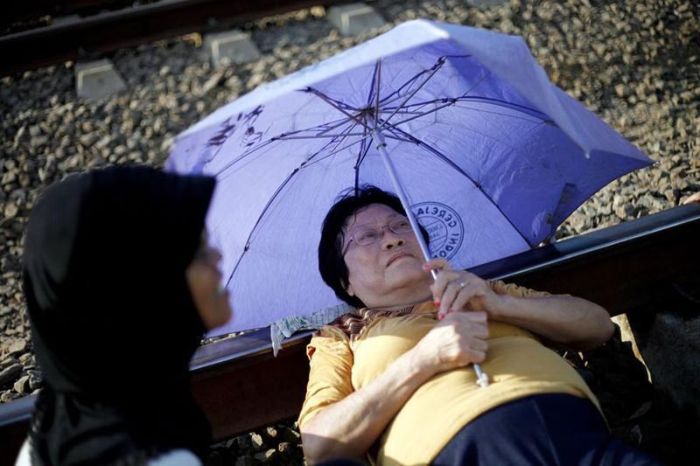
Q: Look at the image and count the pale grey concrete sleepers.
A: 3